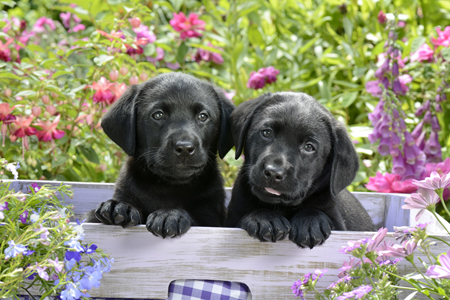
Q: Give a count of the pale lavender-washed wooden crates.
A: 1